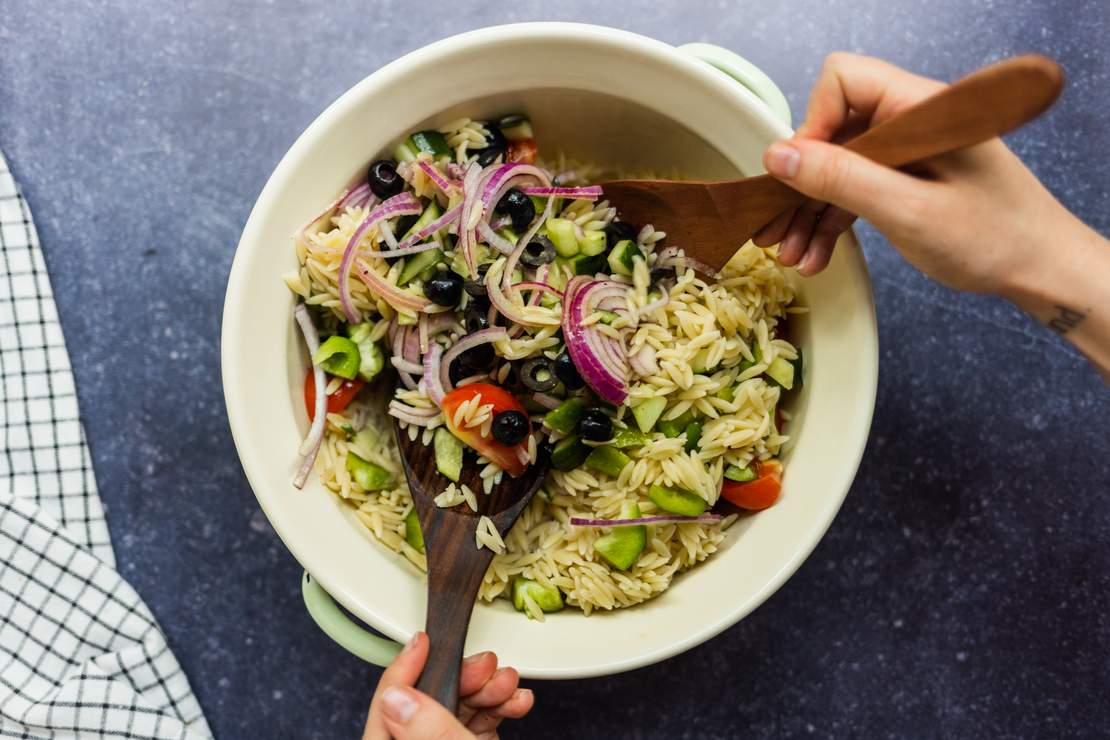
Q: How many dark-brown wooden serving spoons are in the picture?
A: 1